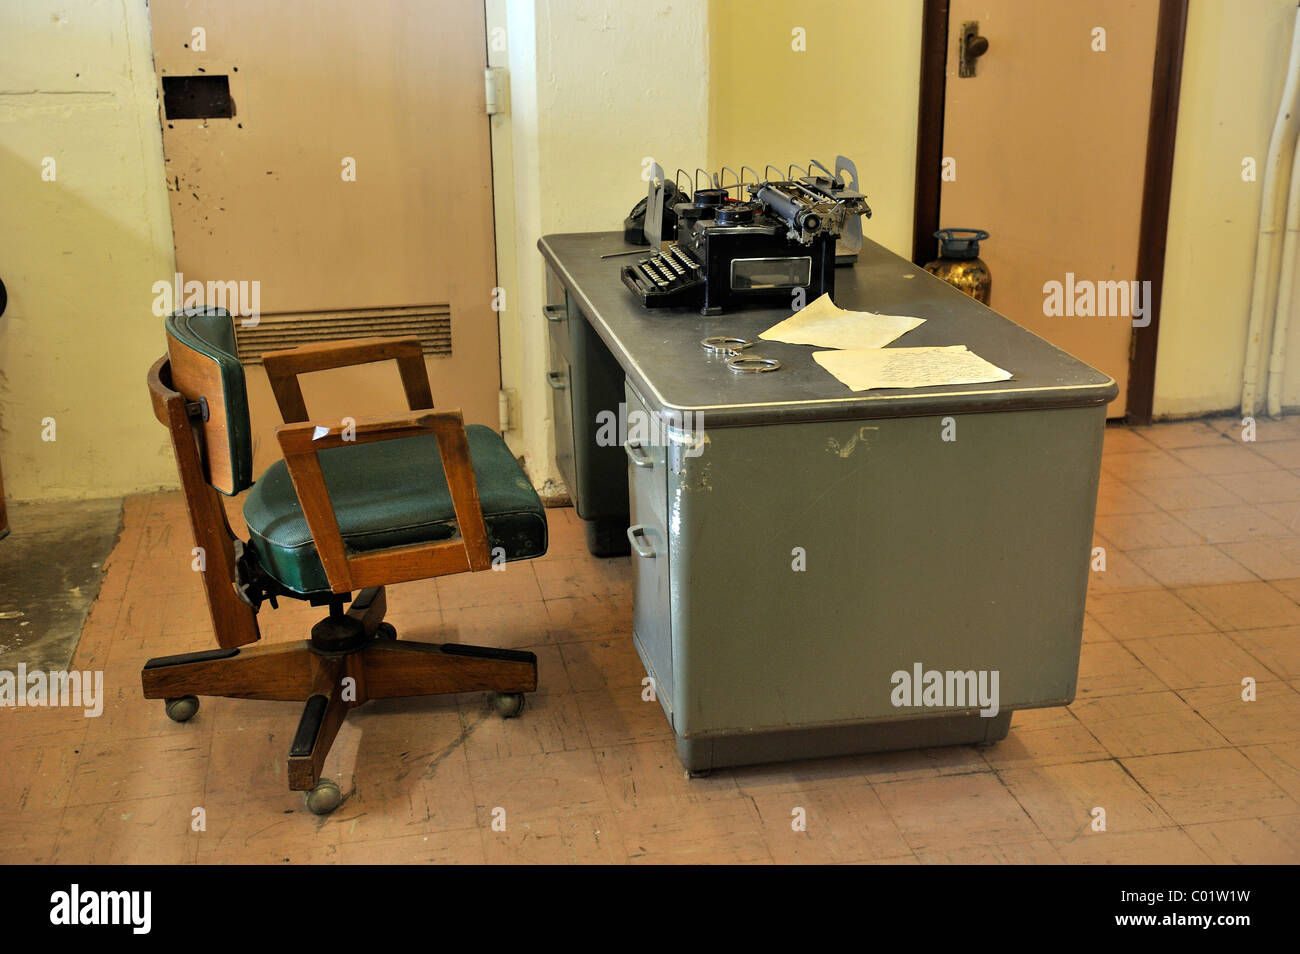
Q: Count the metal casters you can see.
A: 4